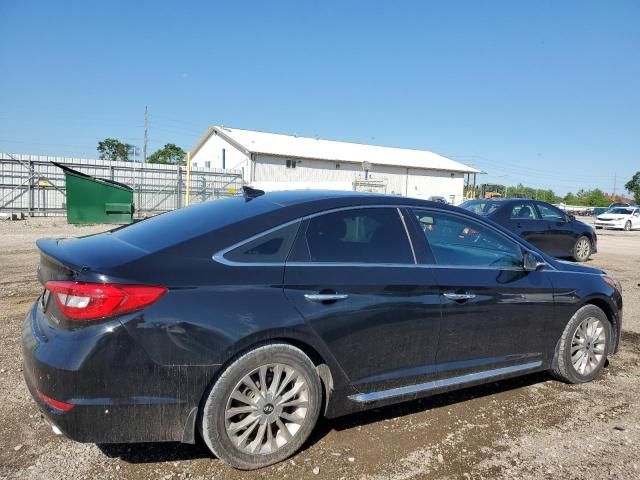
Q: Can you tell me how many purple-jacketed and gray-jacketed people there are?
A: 0